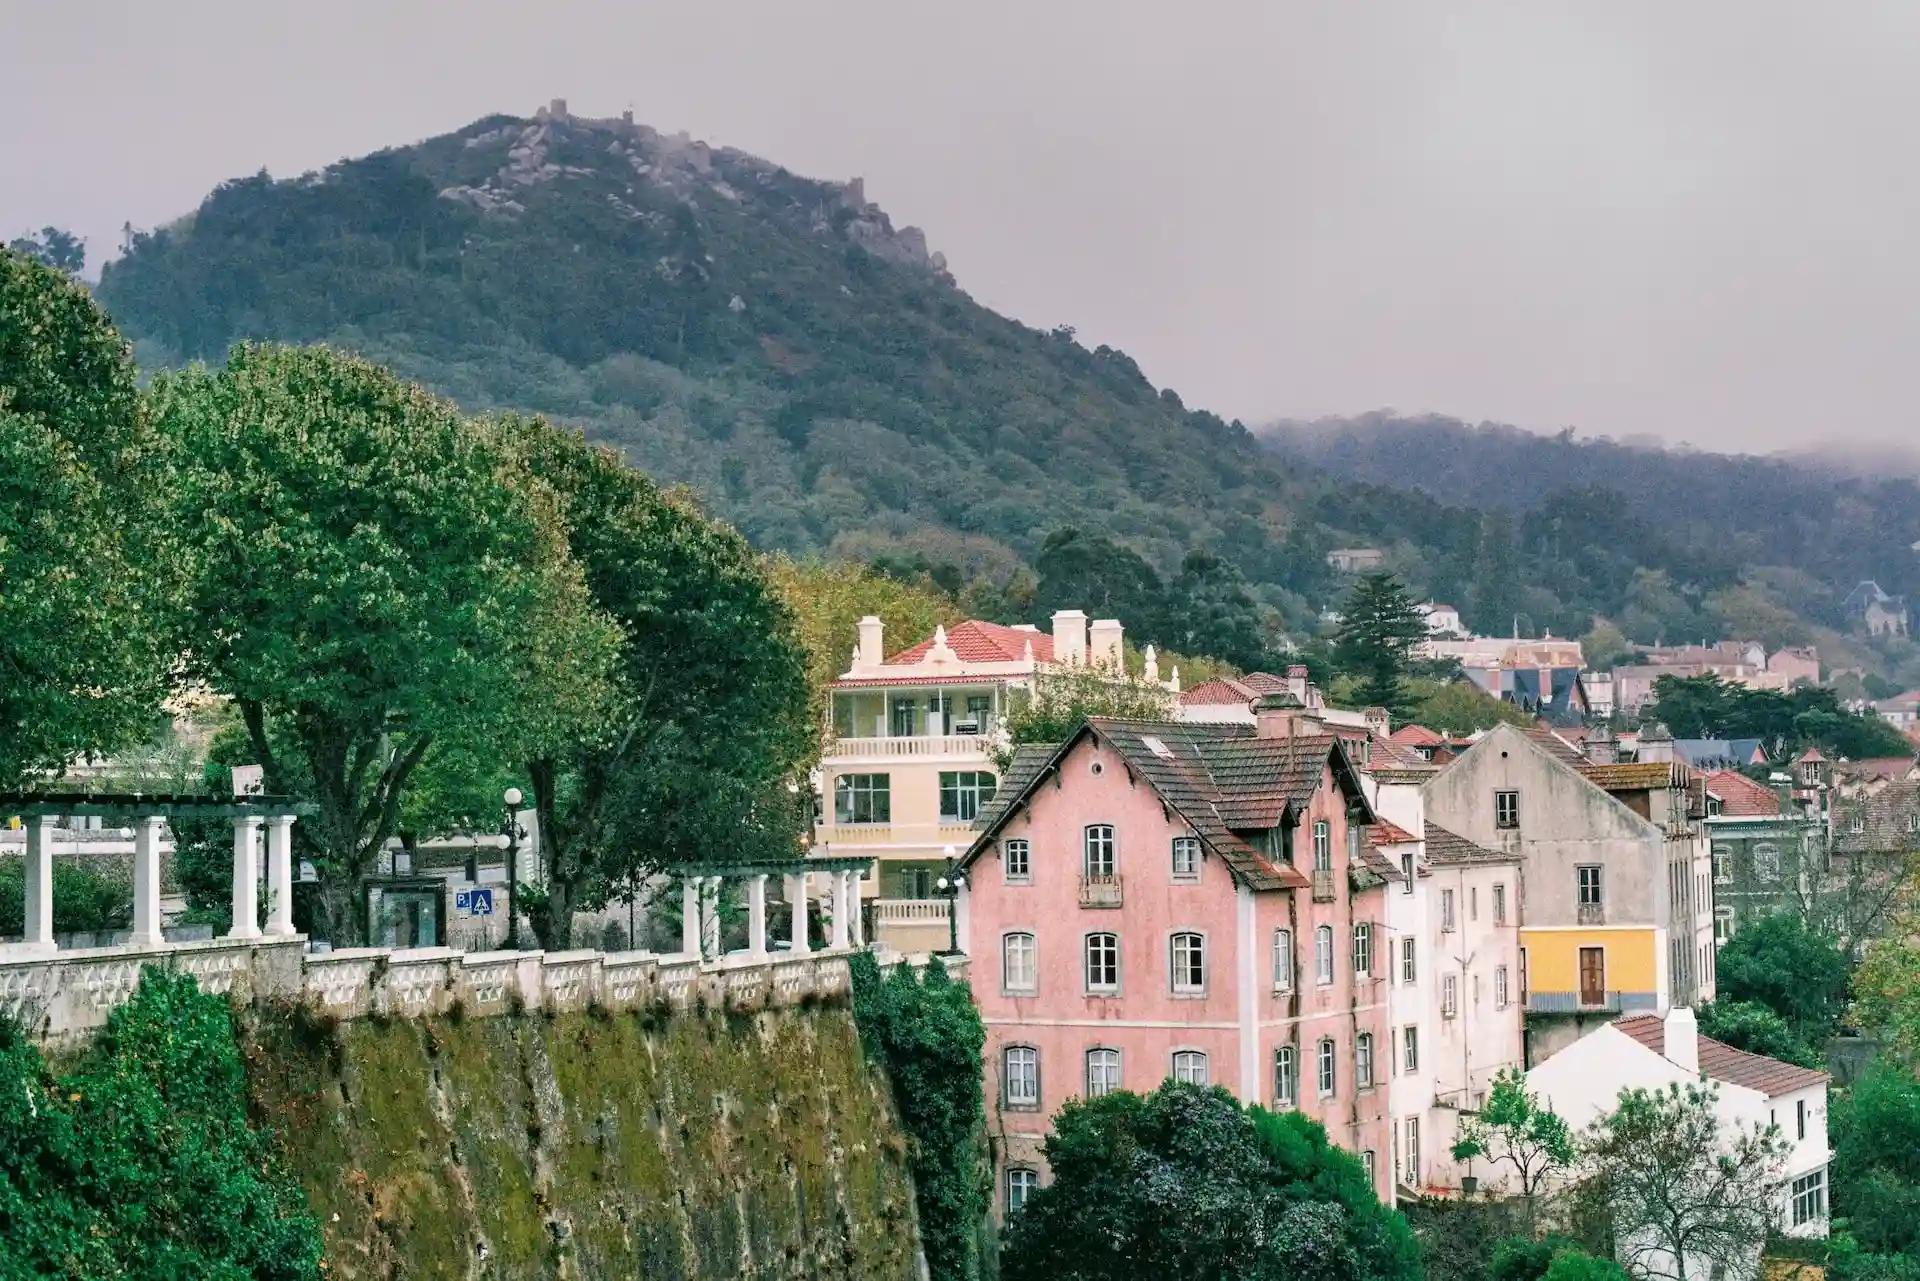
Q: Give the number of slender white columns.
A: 10